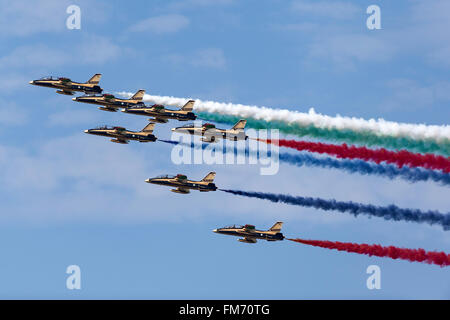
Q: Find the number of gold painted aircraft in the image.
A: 7